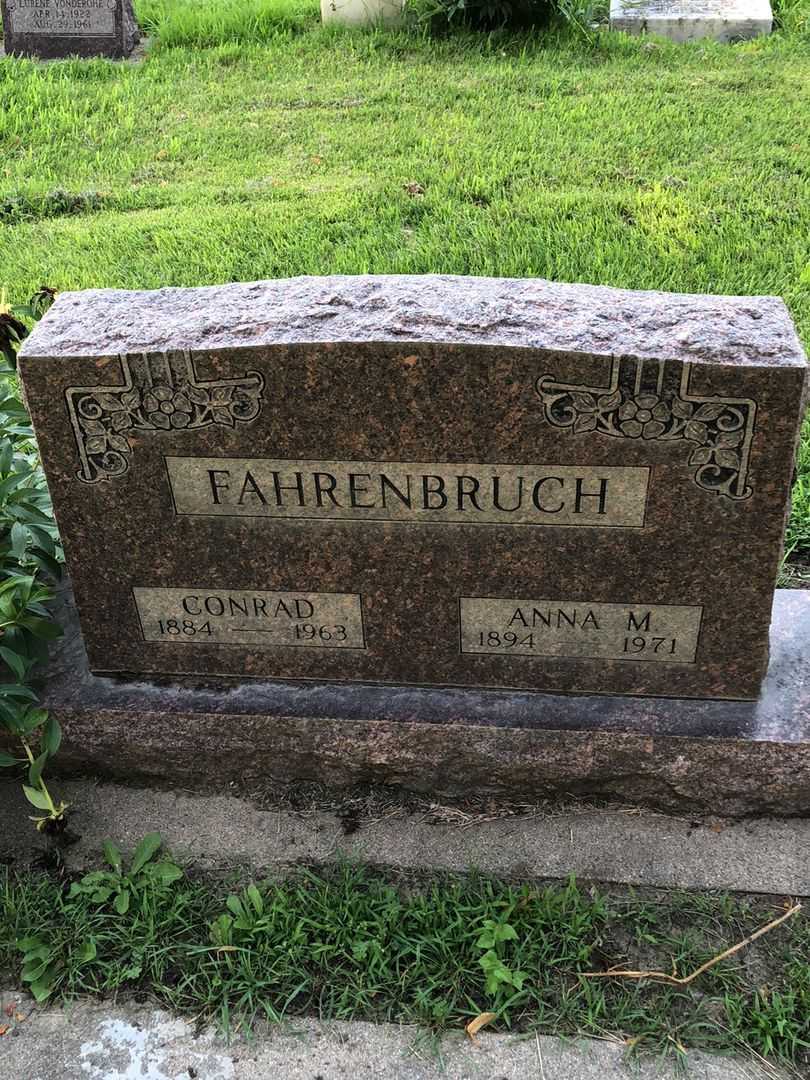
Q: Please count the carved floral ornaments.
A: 2